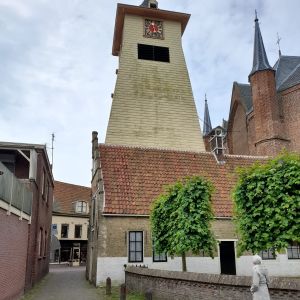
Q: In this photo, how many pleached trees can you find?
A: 2